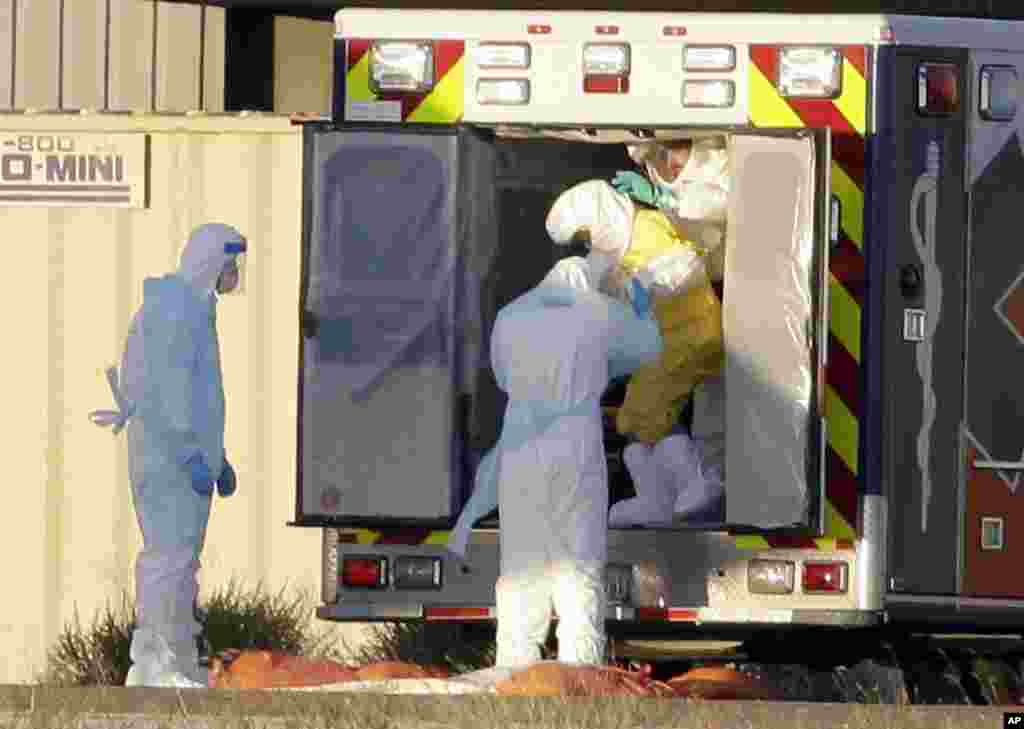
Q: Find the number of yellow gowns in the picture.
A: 1